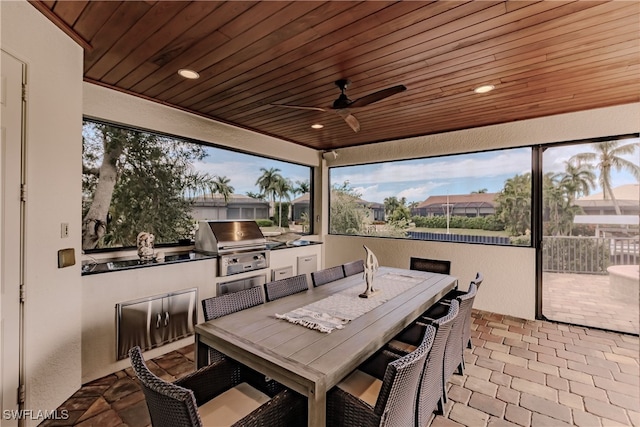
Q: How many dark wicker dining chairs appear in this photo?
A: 10